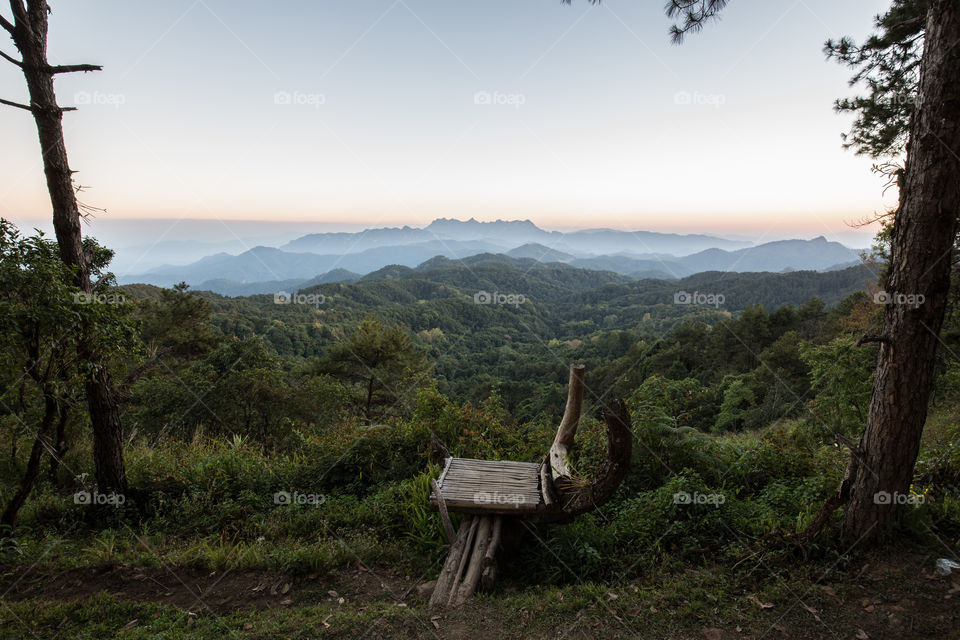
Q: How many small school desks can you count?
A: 0